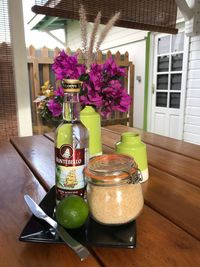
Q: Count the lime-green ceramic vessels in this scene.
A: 2